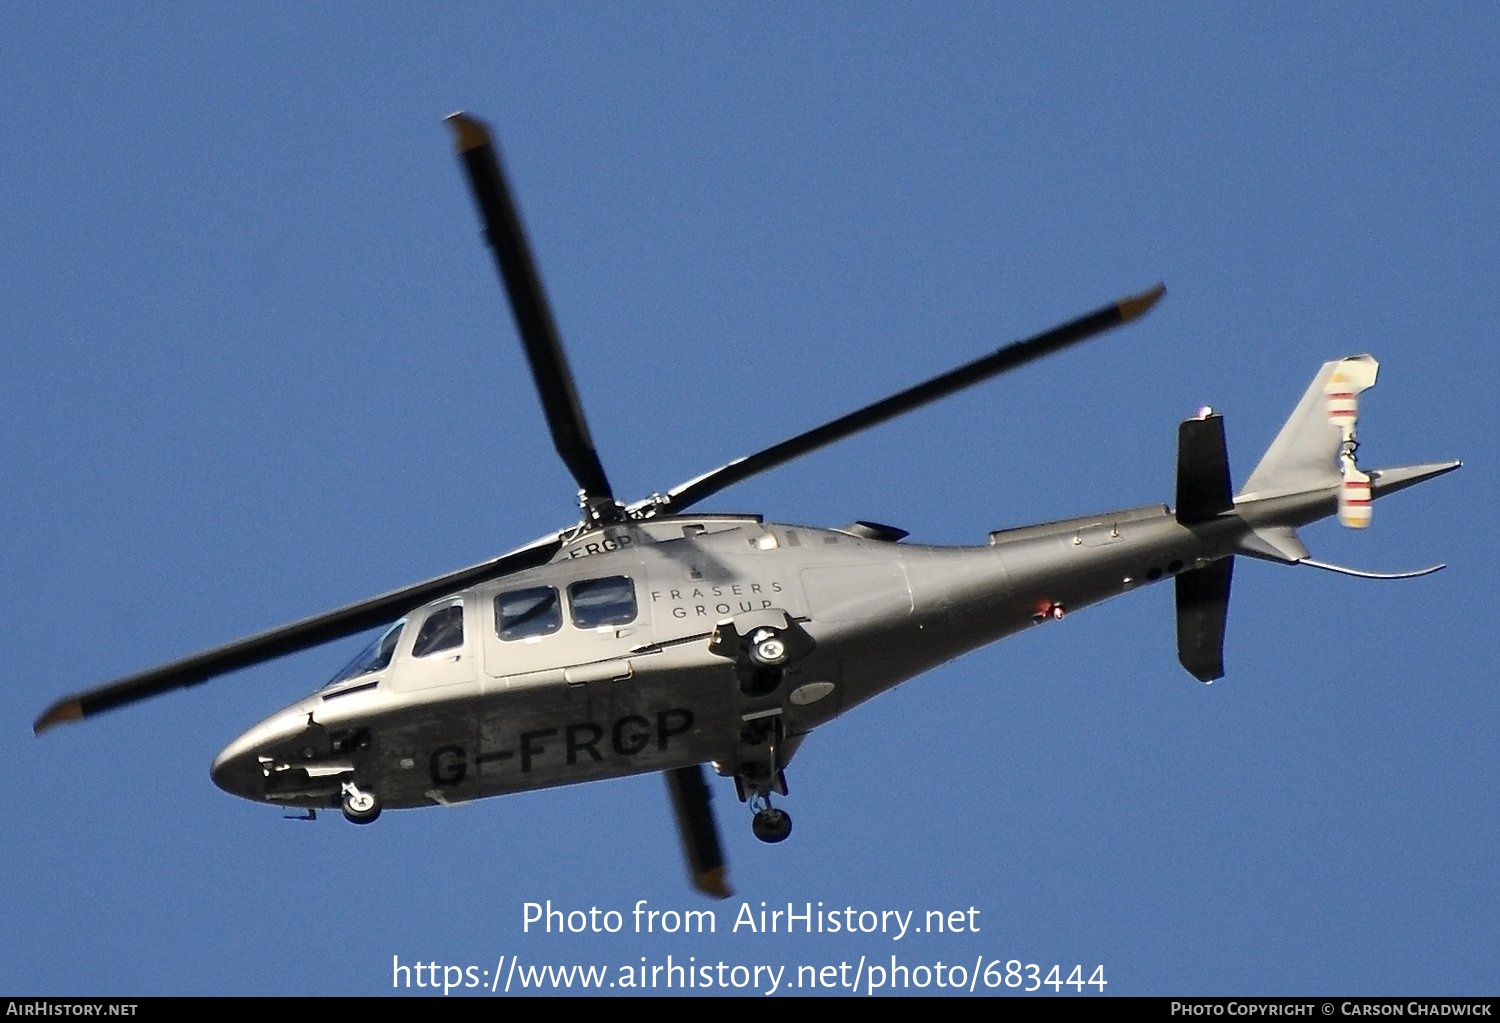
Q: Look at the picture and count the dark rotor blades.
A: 4